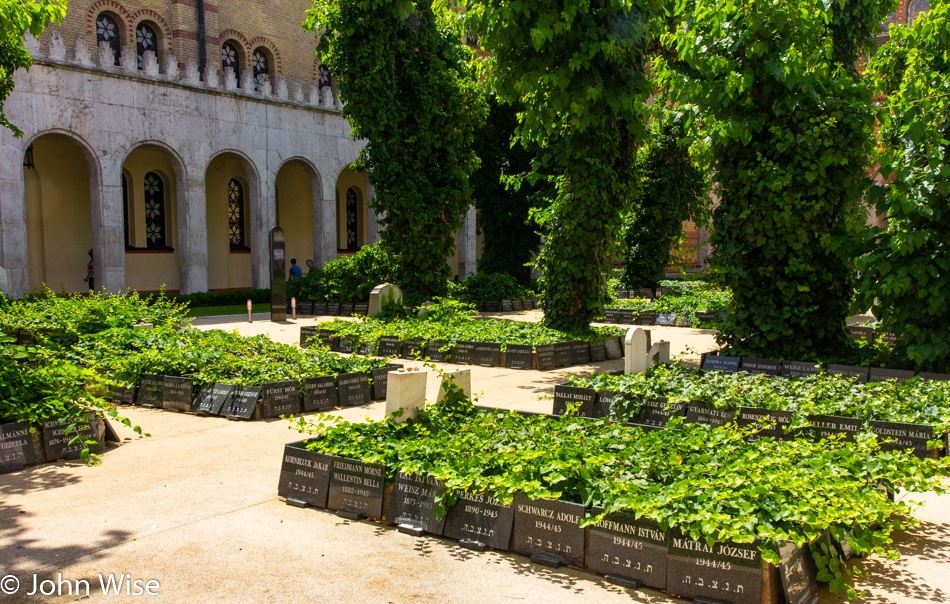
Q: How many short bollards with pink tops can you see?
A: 2